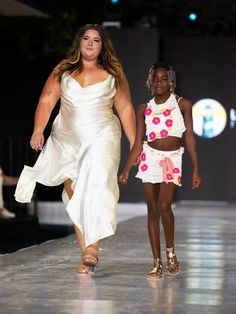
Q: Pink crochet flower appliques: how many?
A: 11